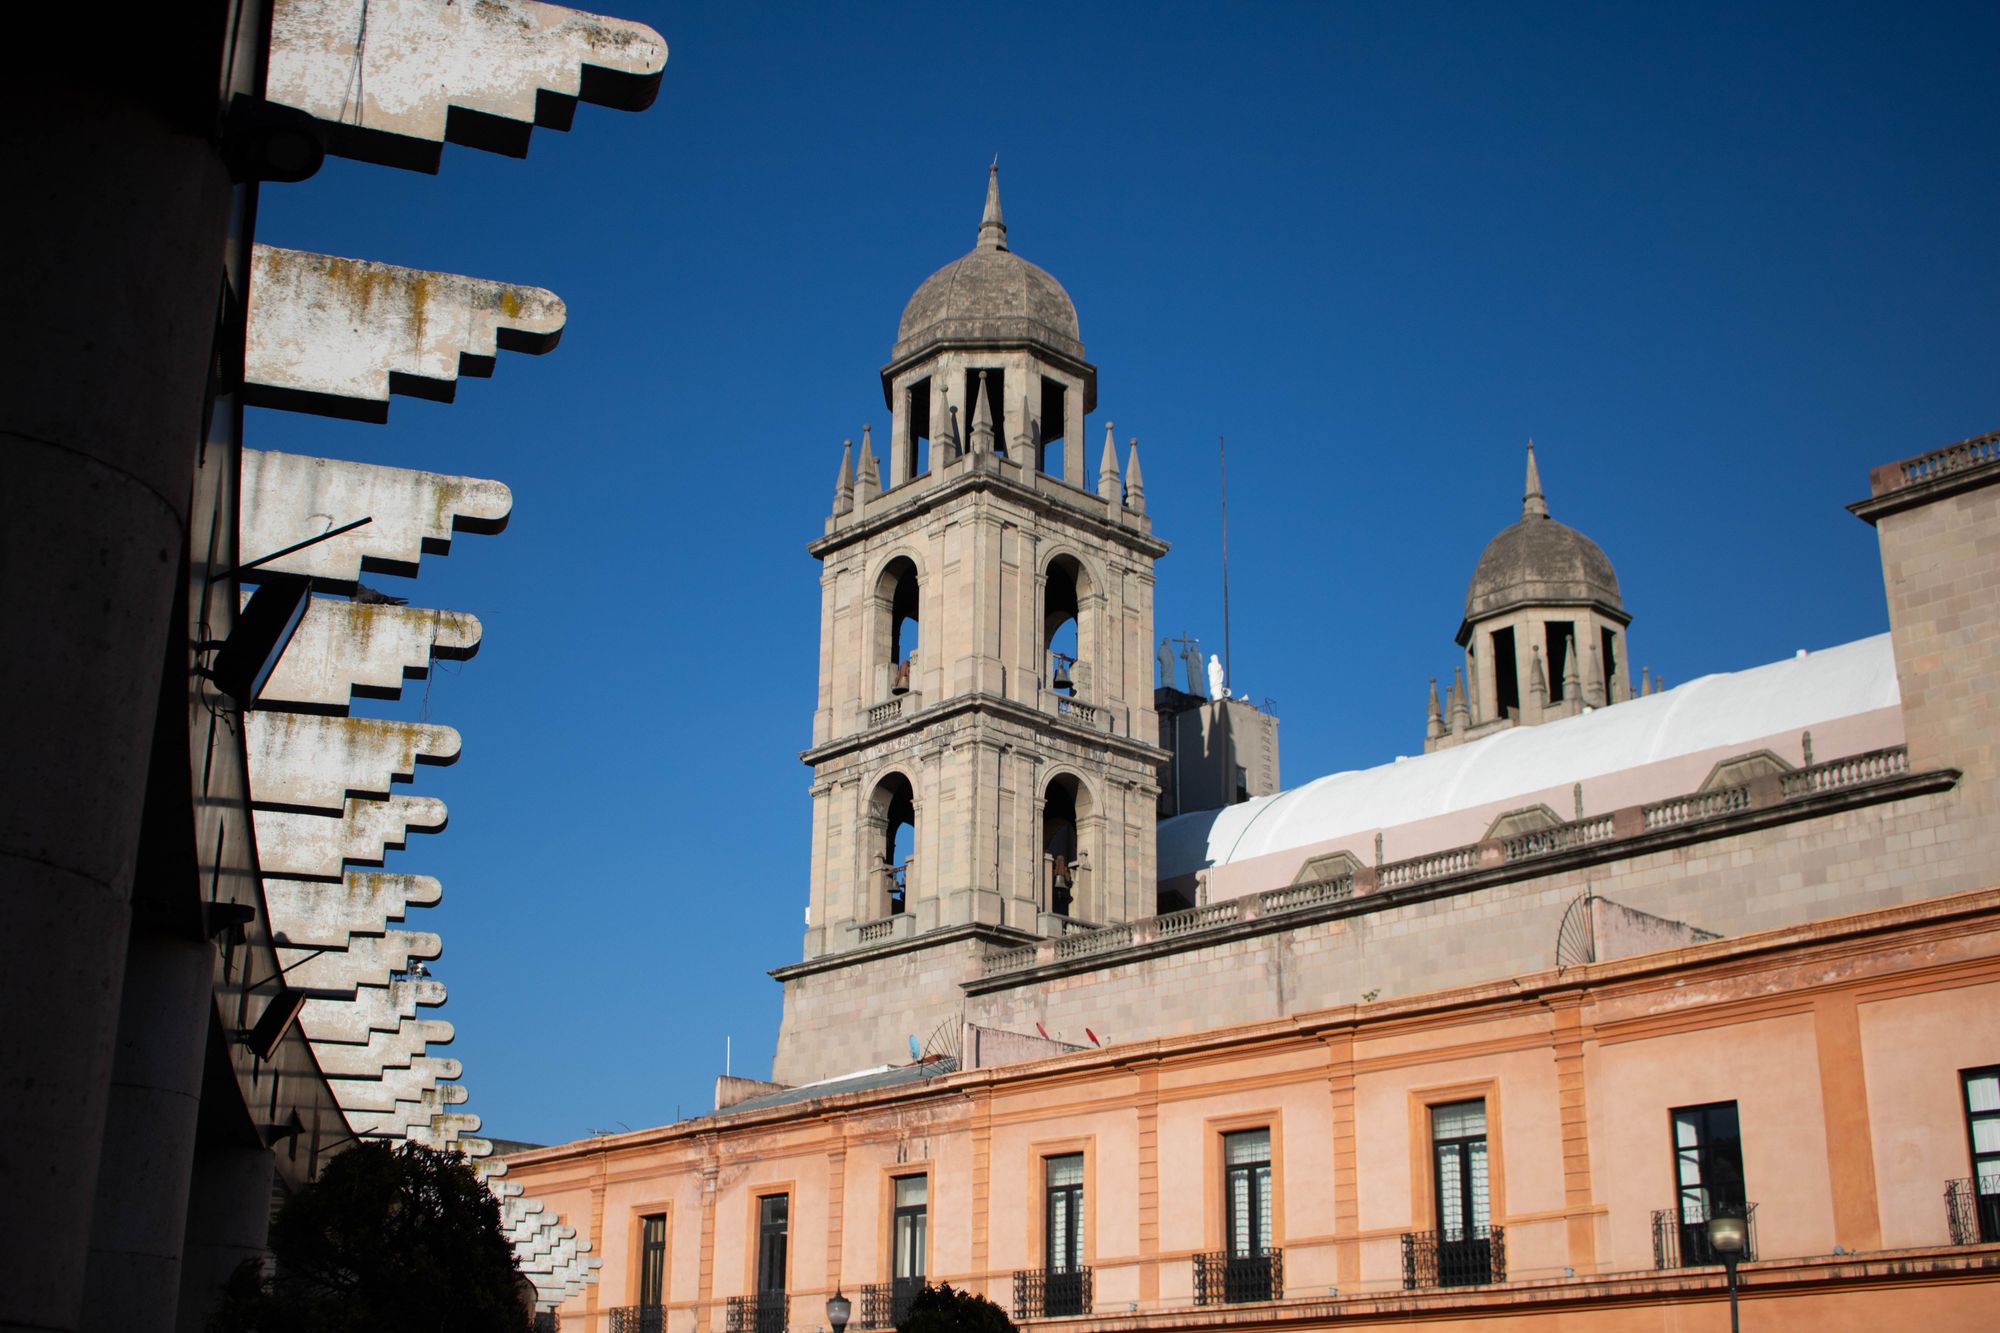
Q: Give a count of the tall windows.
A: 8